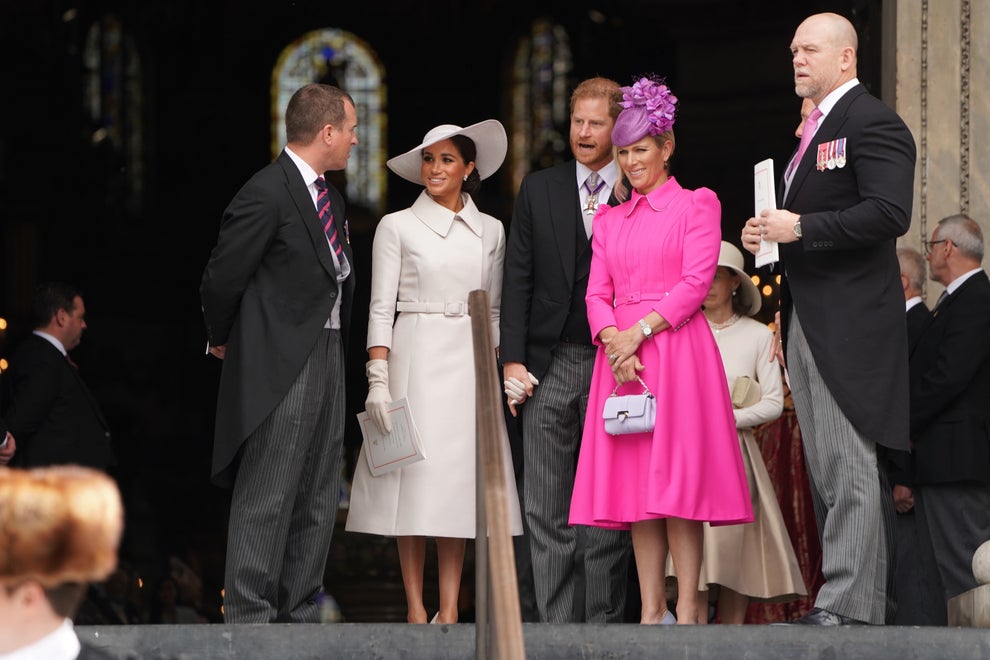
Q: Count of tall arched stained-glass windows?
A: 3